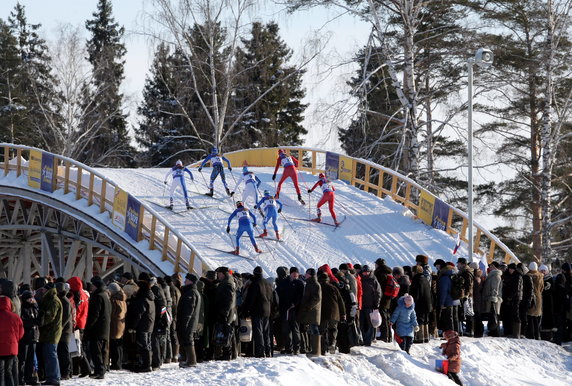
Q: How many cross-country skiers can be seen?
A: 7